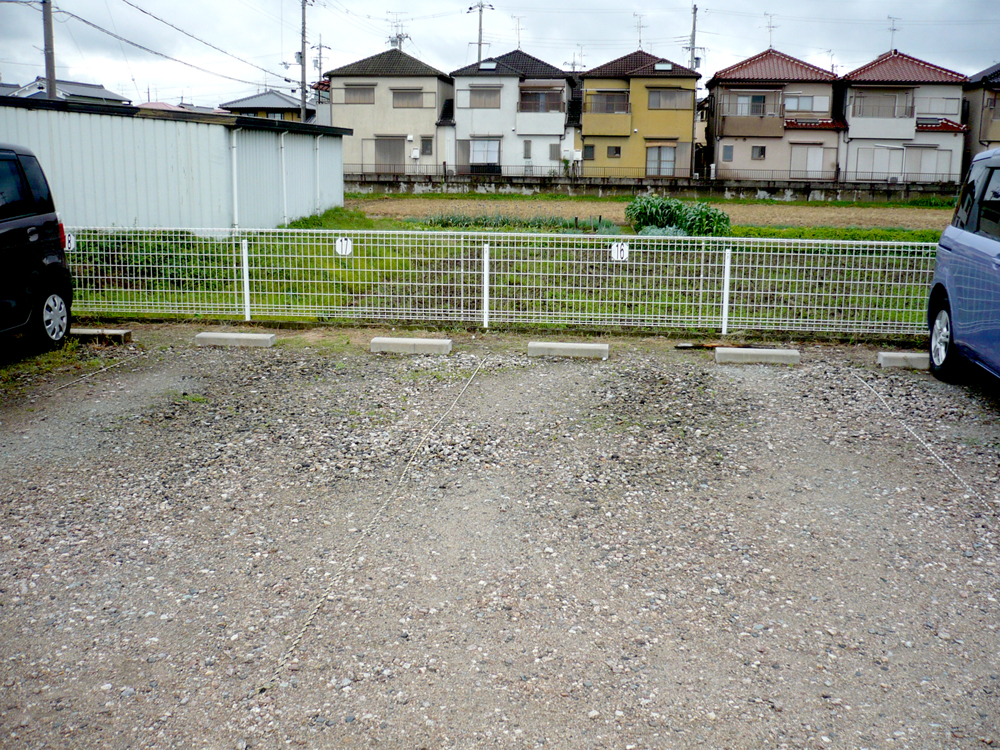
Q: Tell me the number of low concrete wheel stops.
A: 6